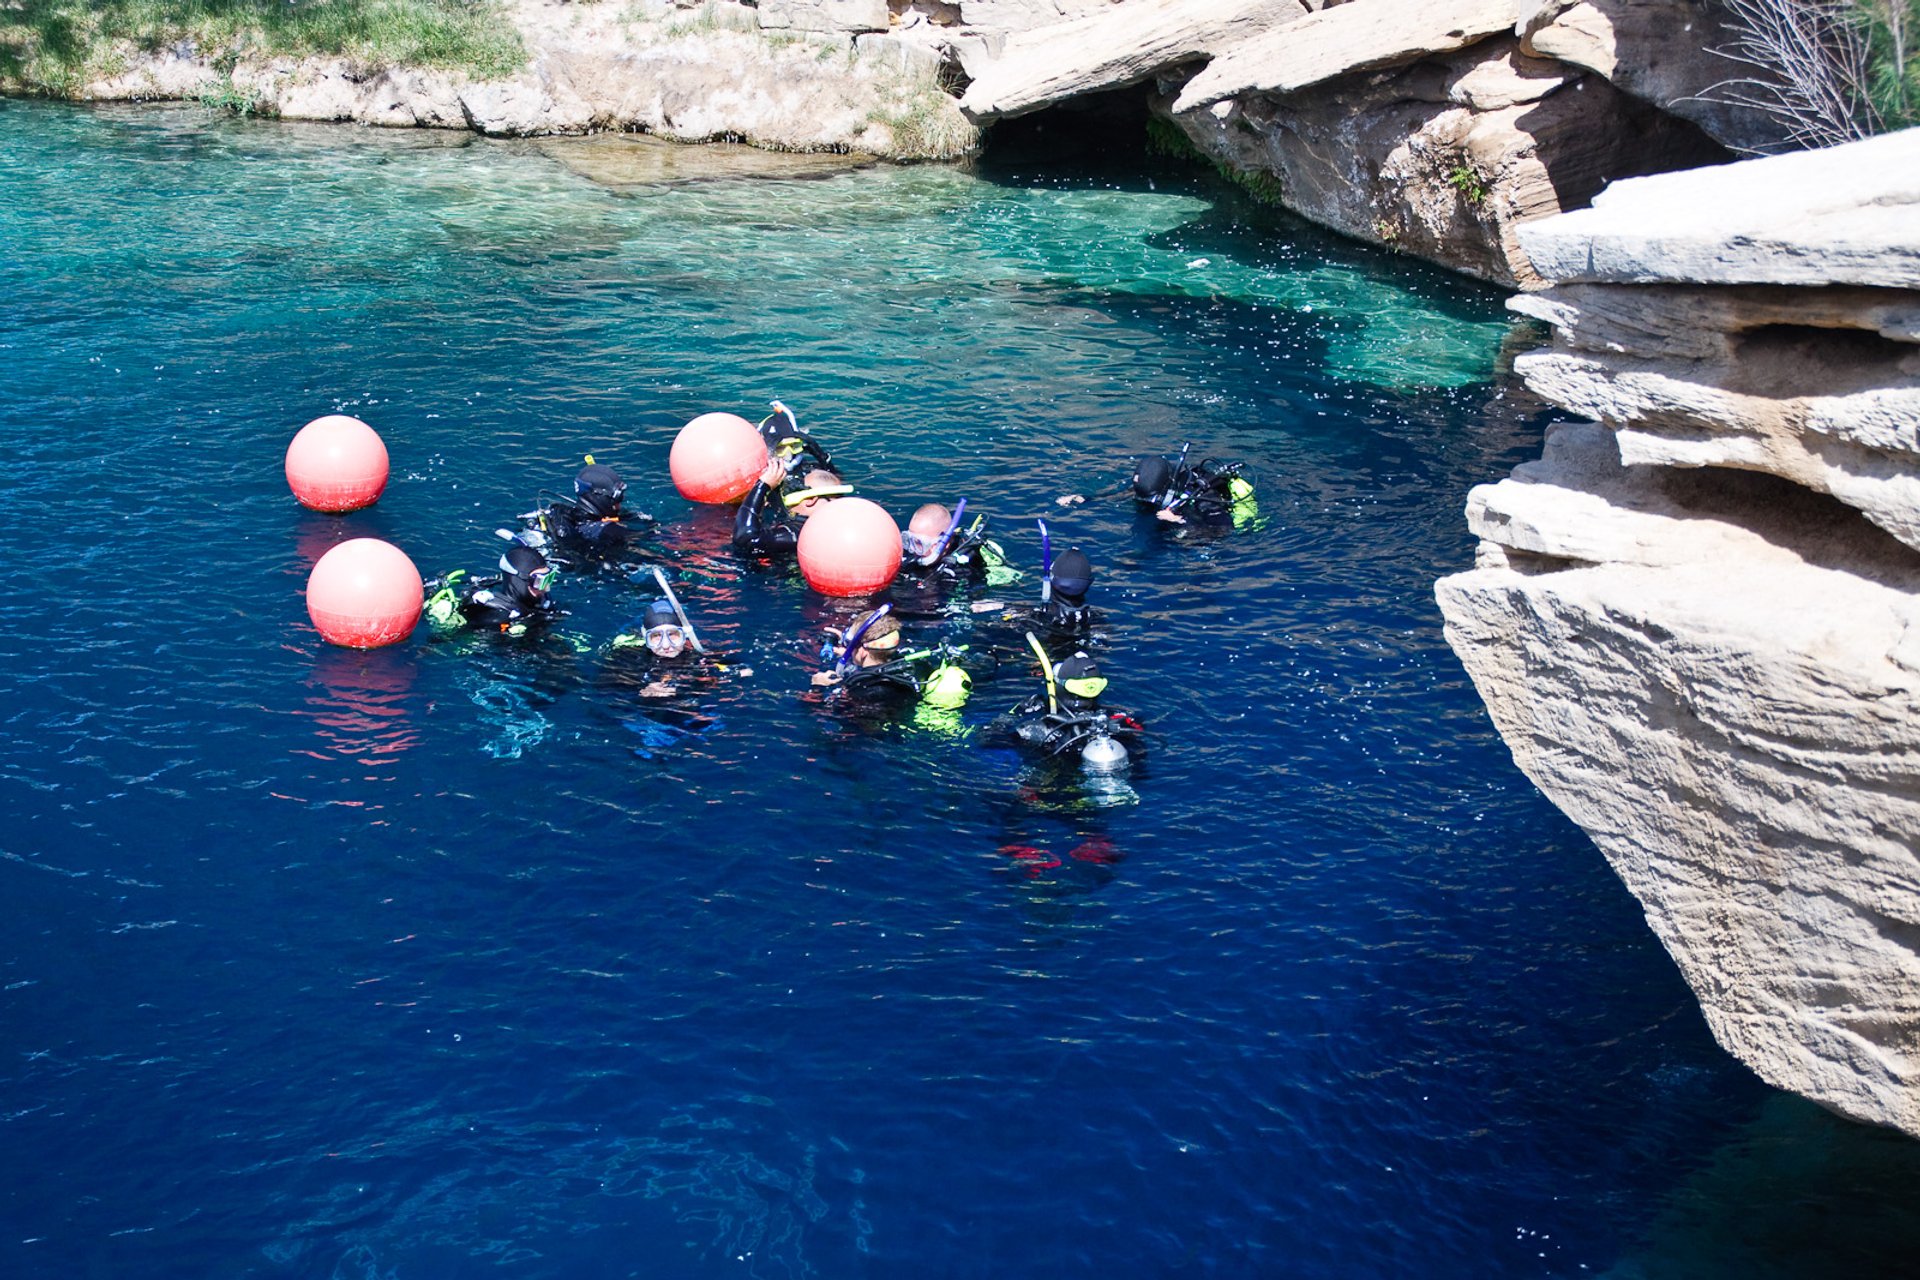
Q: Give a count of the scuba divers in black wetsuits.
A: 10